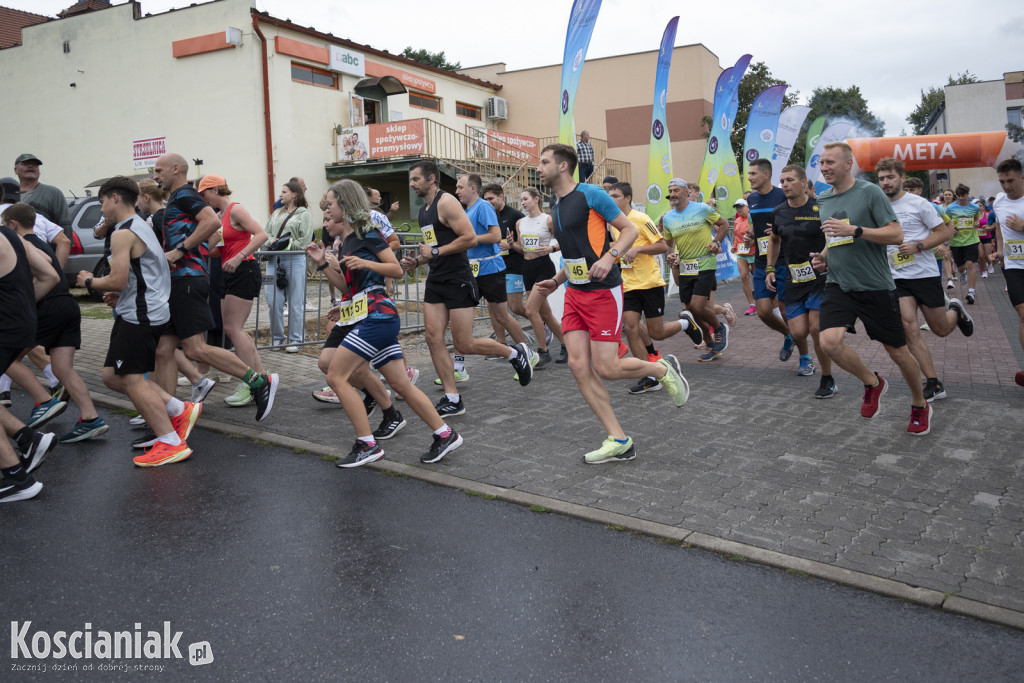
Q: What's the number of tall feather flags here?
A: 8